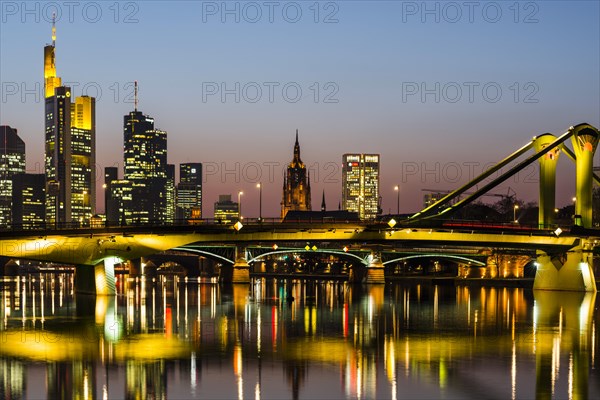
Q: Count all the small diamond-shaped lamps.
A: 7